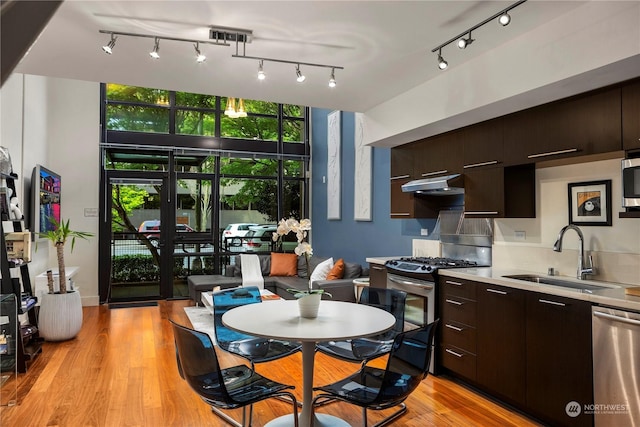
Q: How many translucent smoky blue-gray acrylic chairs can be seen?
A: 4